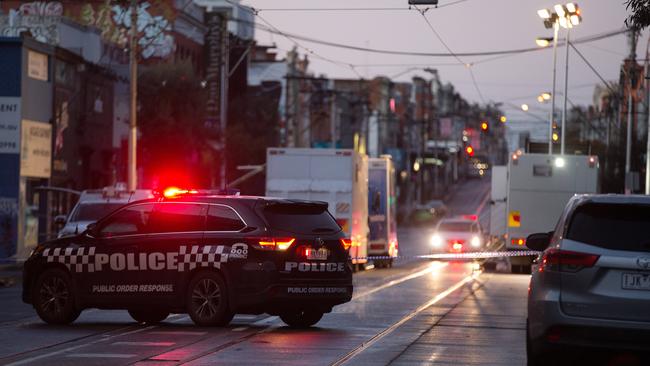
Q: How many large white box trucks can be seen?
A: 3